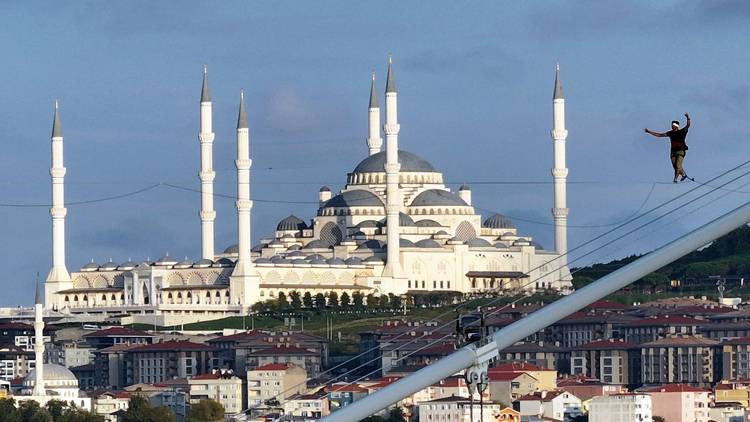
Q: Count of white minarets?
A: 7